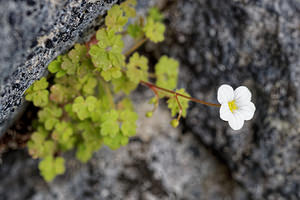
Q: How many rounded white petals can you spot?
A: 5